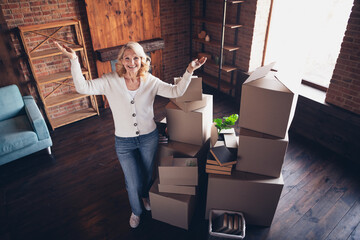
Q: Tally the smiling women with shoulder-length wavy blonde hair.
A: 1